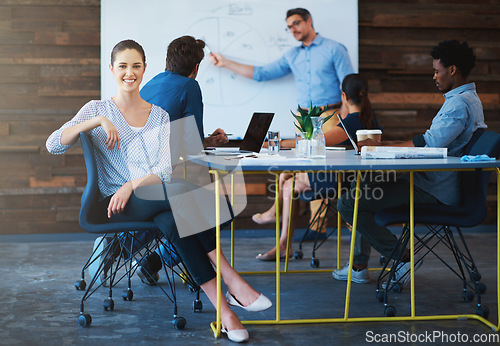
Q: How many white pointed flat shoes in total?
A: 2